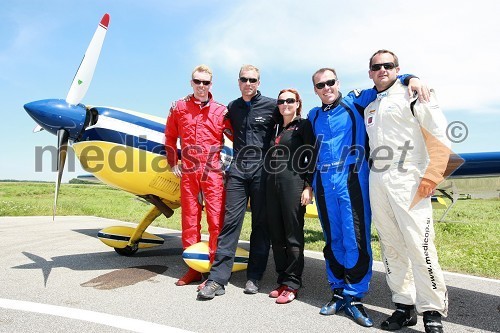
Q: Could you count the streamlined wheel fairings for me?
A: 2